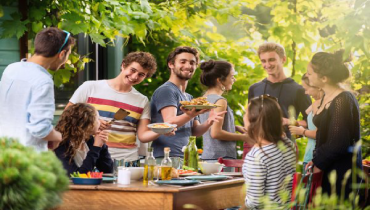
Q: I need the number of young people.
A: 9